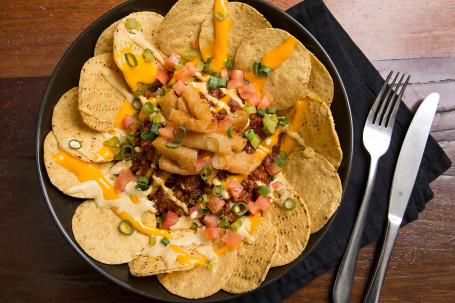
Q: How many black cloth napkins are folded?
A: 1